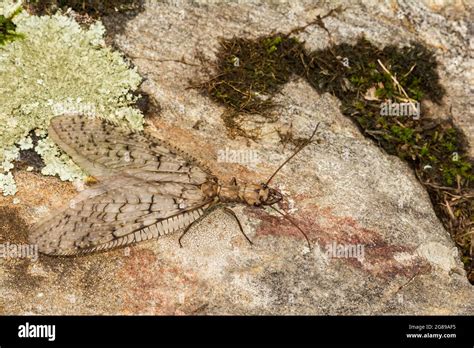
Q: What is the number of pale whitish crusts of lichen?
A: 1